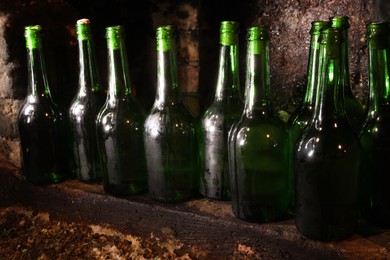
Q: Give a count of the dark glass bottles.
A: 10